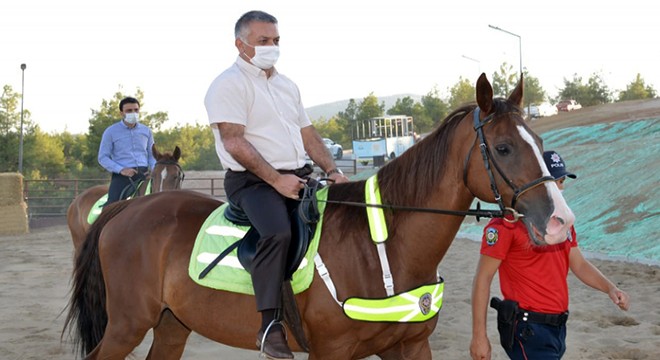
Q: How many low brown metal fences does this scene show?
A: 1